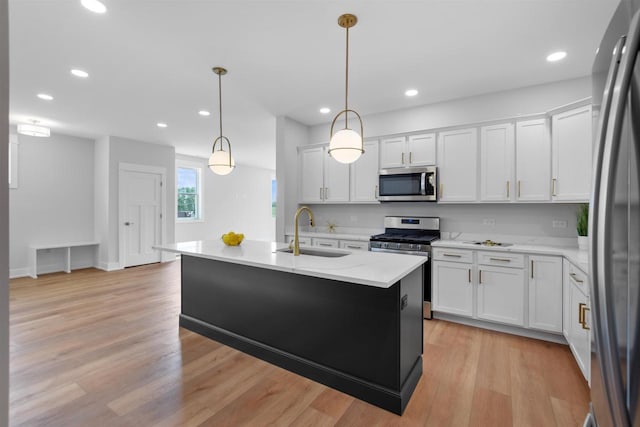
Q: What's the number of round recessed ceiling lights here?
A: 8